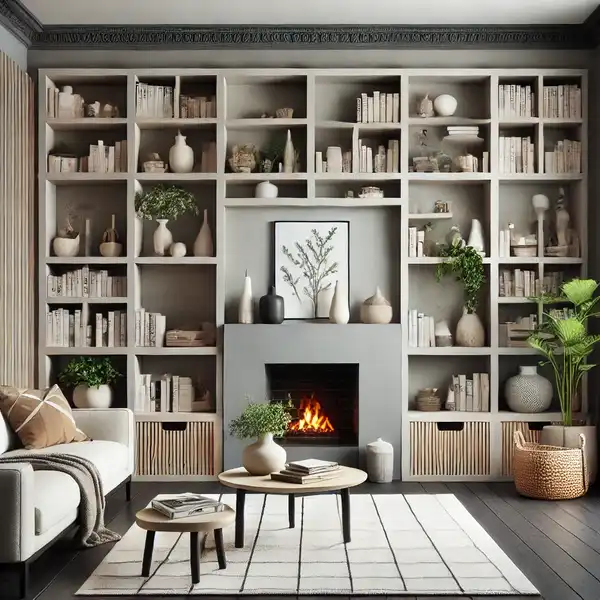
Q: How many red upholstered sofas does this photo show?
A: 0